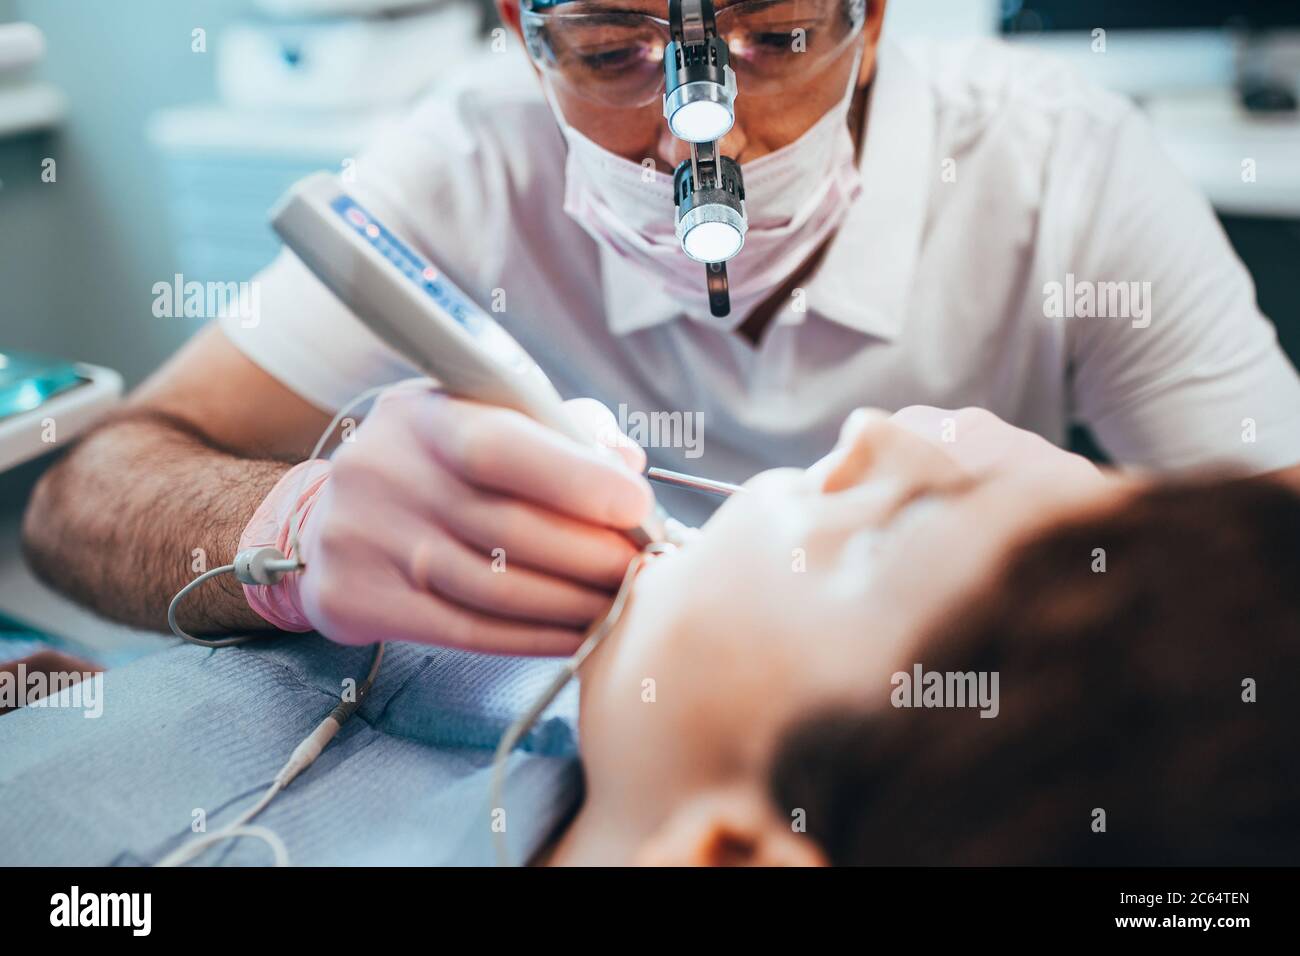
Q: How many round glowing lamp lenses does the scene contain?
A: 2